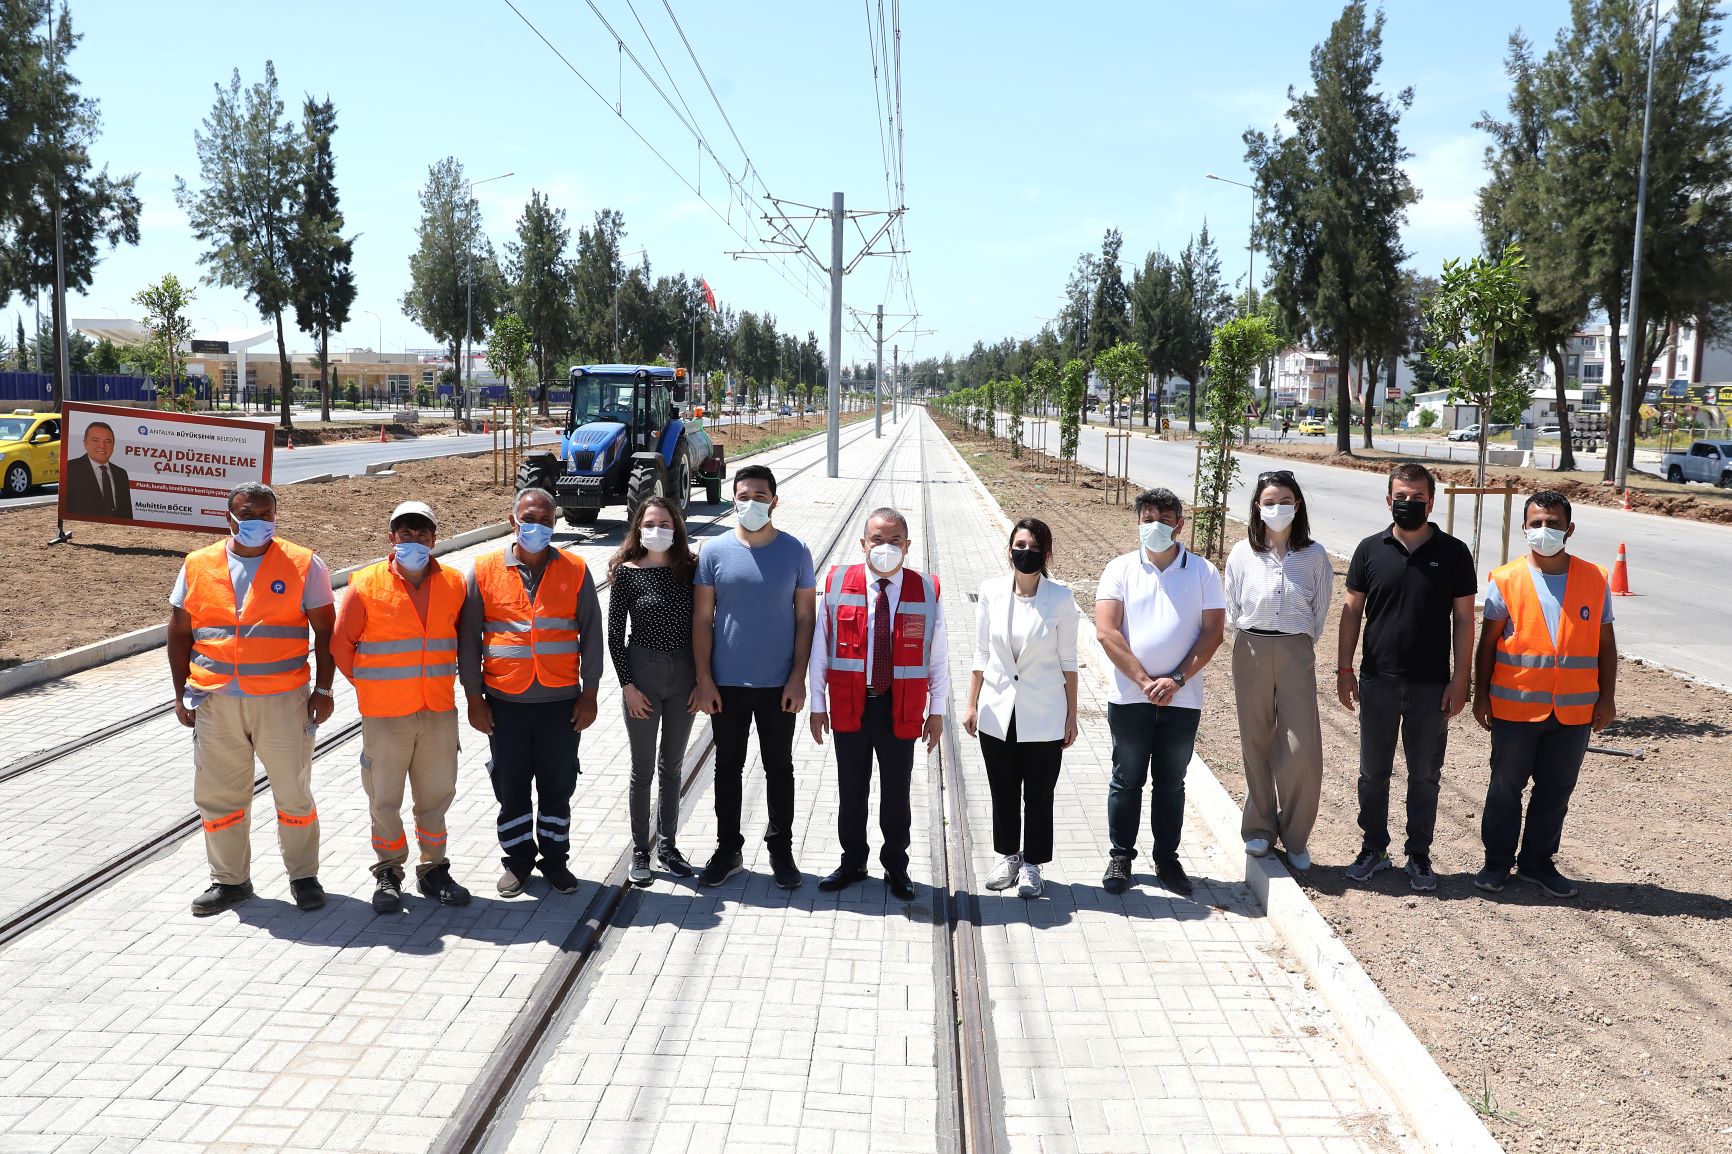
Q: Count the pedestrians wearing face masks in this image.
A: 11